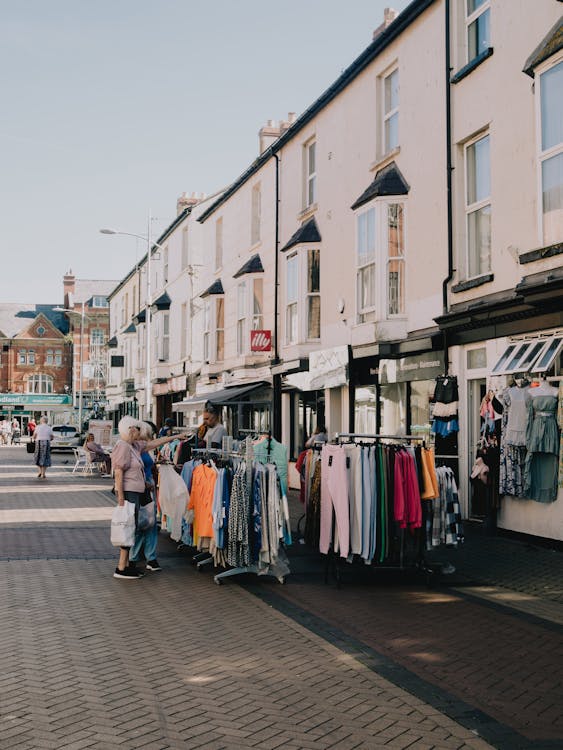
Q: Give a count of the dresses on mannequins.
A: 2